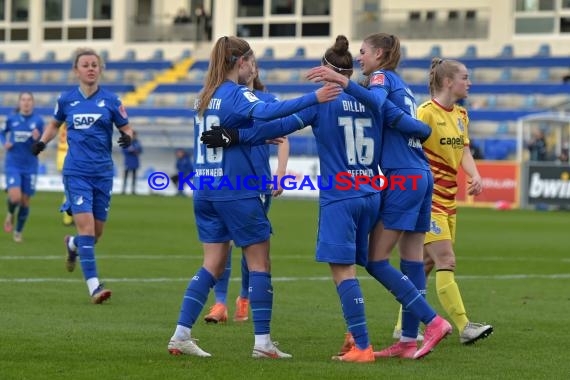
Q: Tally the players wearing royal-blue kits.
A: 6